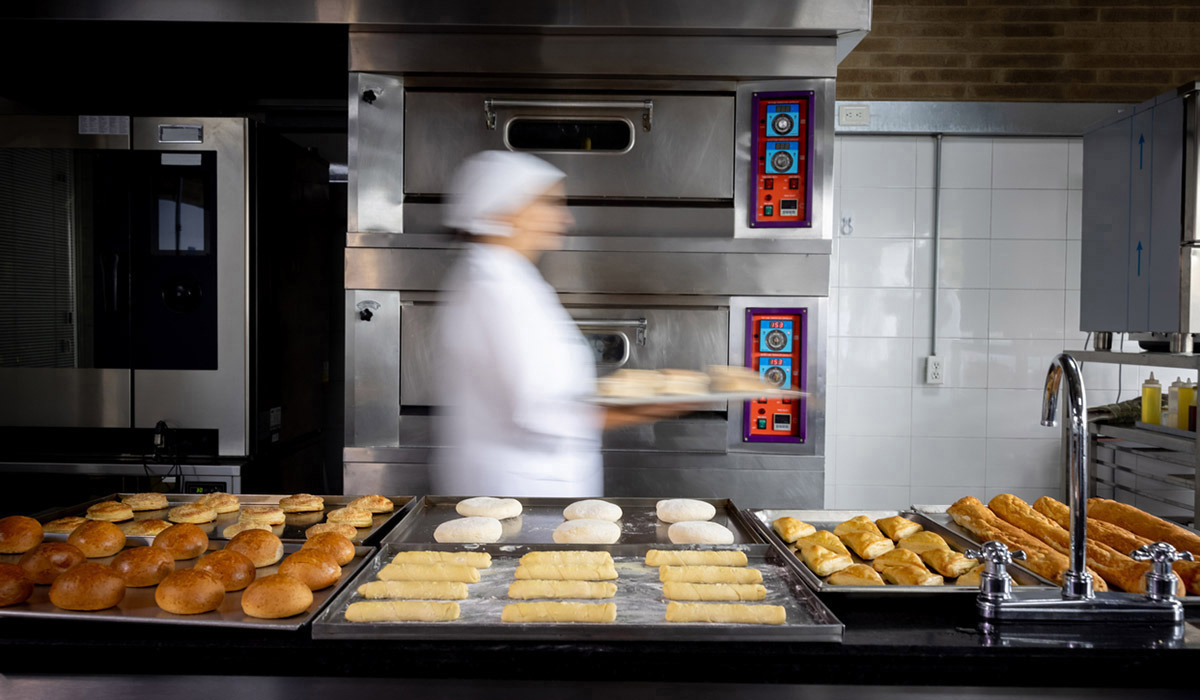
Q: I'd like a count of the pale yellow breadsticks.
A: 12